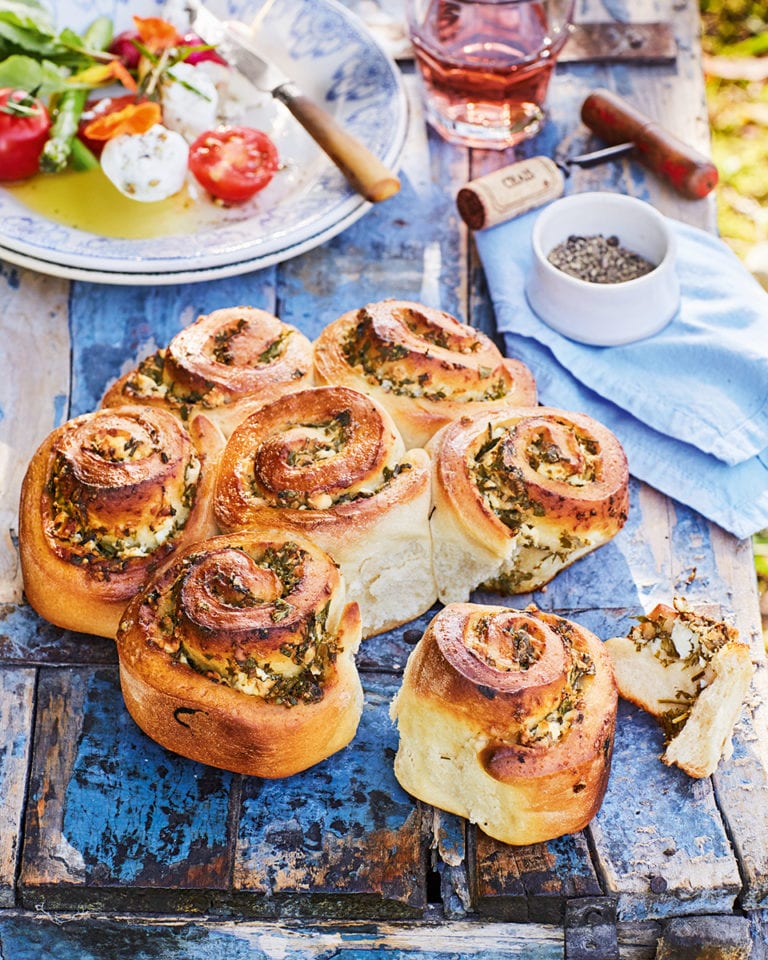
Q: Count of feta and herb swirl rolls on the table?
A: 7